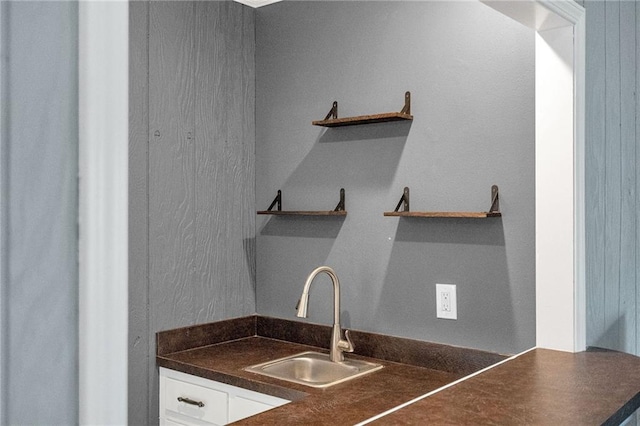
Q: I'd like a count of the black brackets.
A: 6